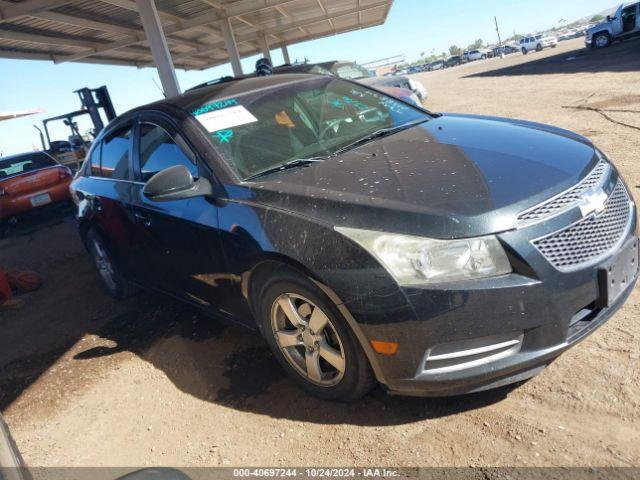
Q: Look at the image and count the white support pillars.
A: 4